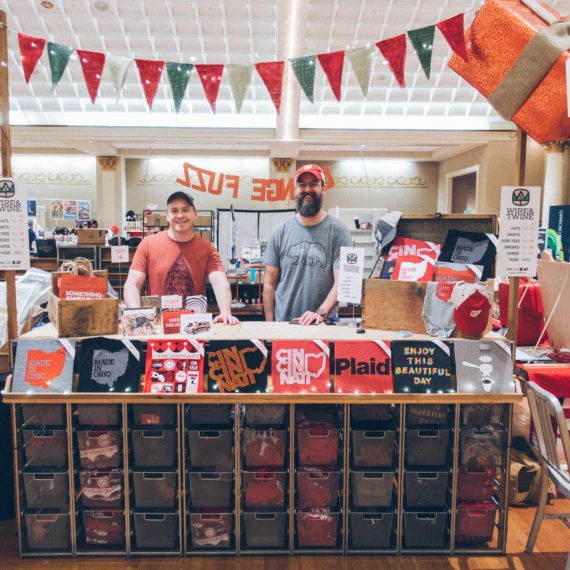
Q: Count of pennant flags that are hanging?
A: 15